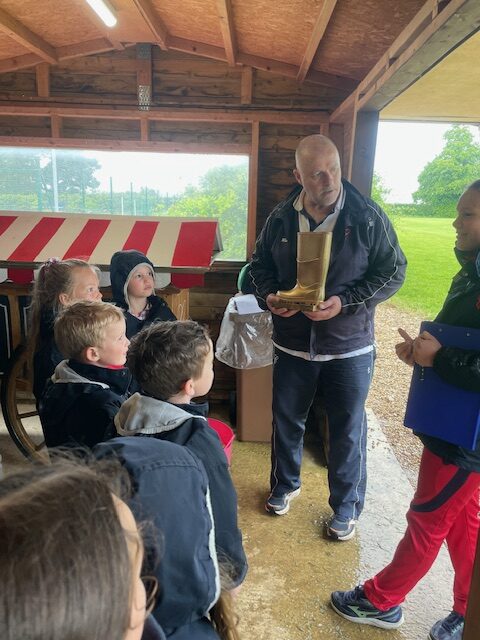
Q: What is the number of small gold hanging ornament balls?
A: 0